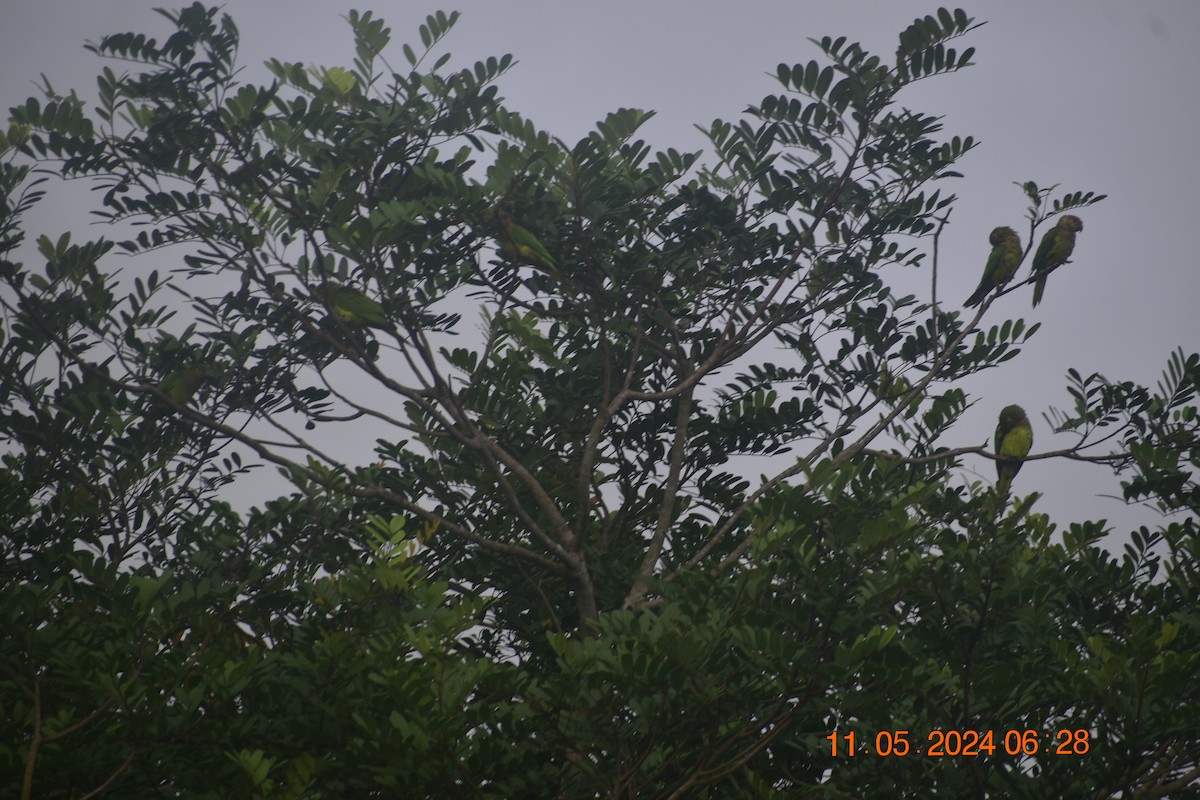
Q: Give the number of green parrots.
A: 6